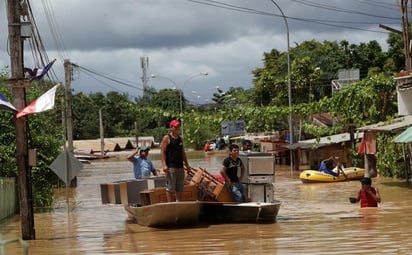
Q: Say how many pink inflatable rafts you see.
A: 0